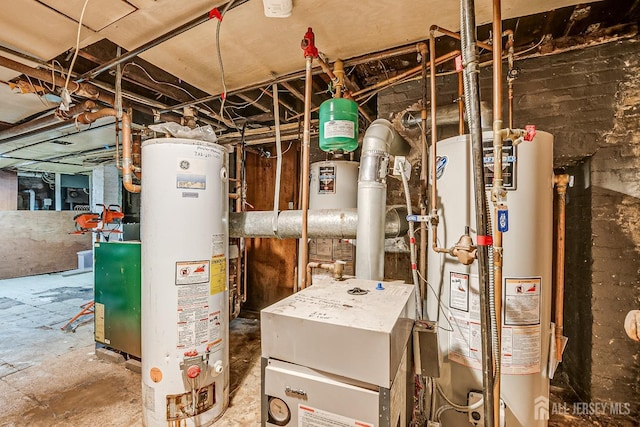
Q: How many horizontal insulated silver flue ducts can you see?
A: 1